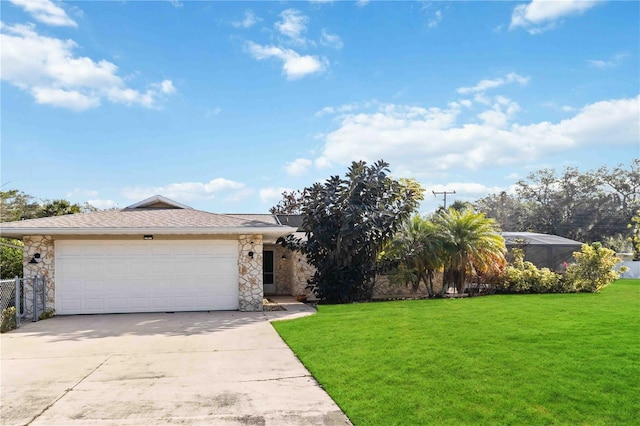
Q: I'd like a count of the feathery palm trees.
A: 2